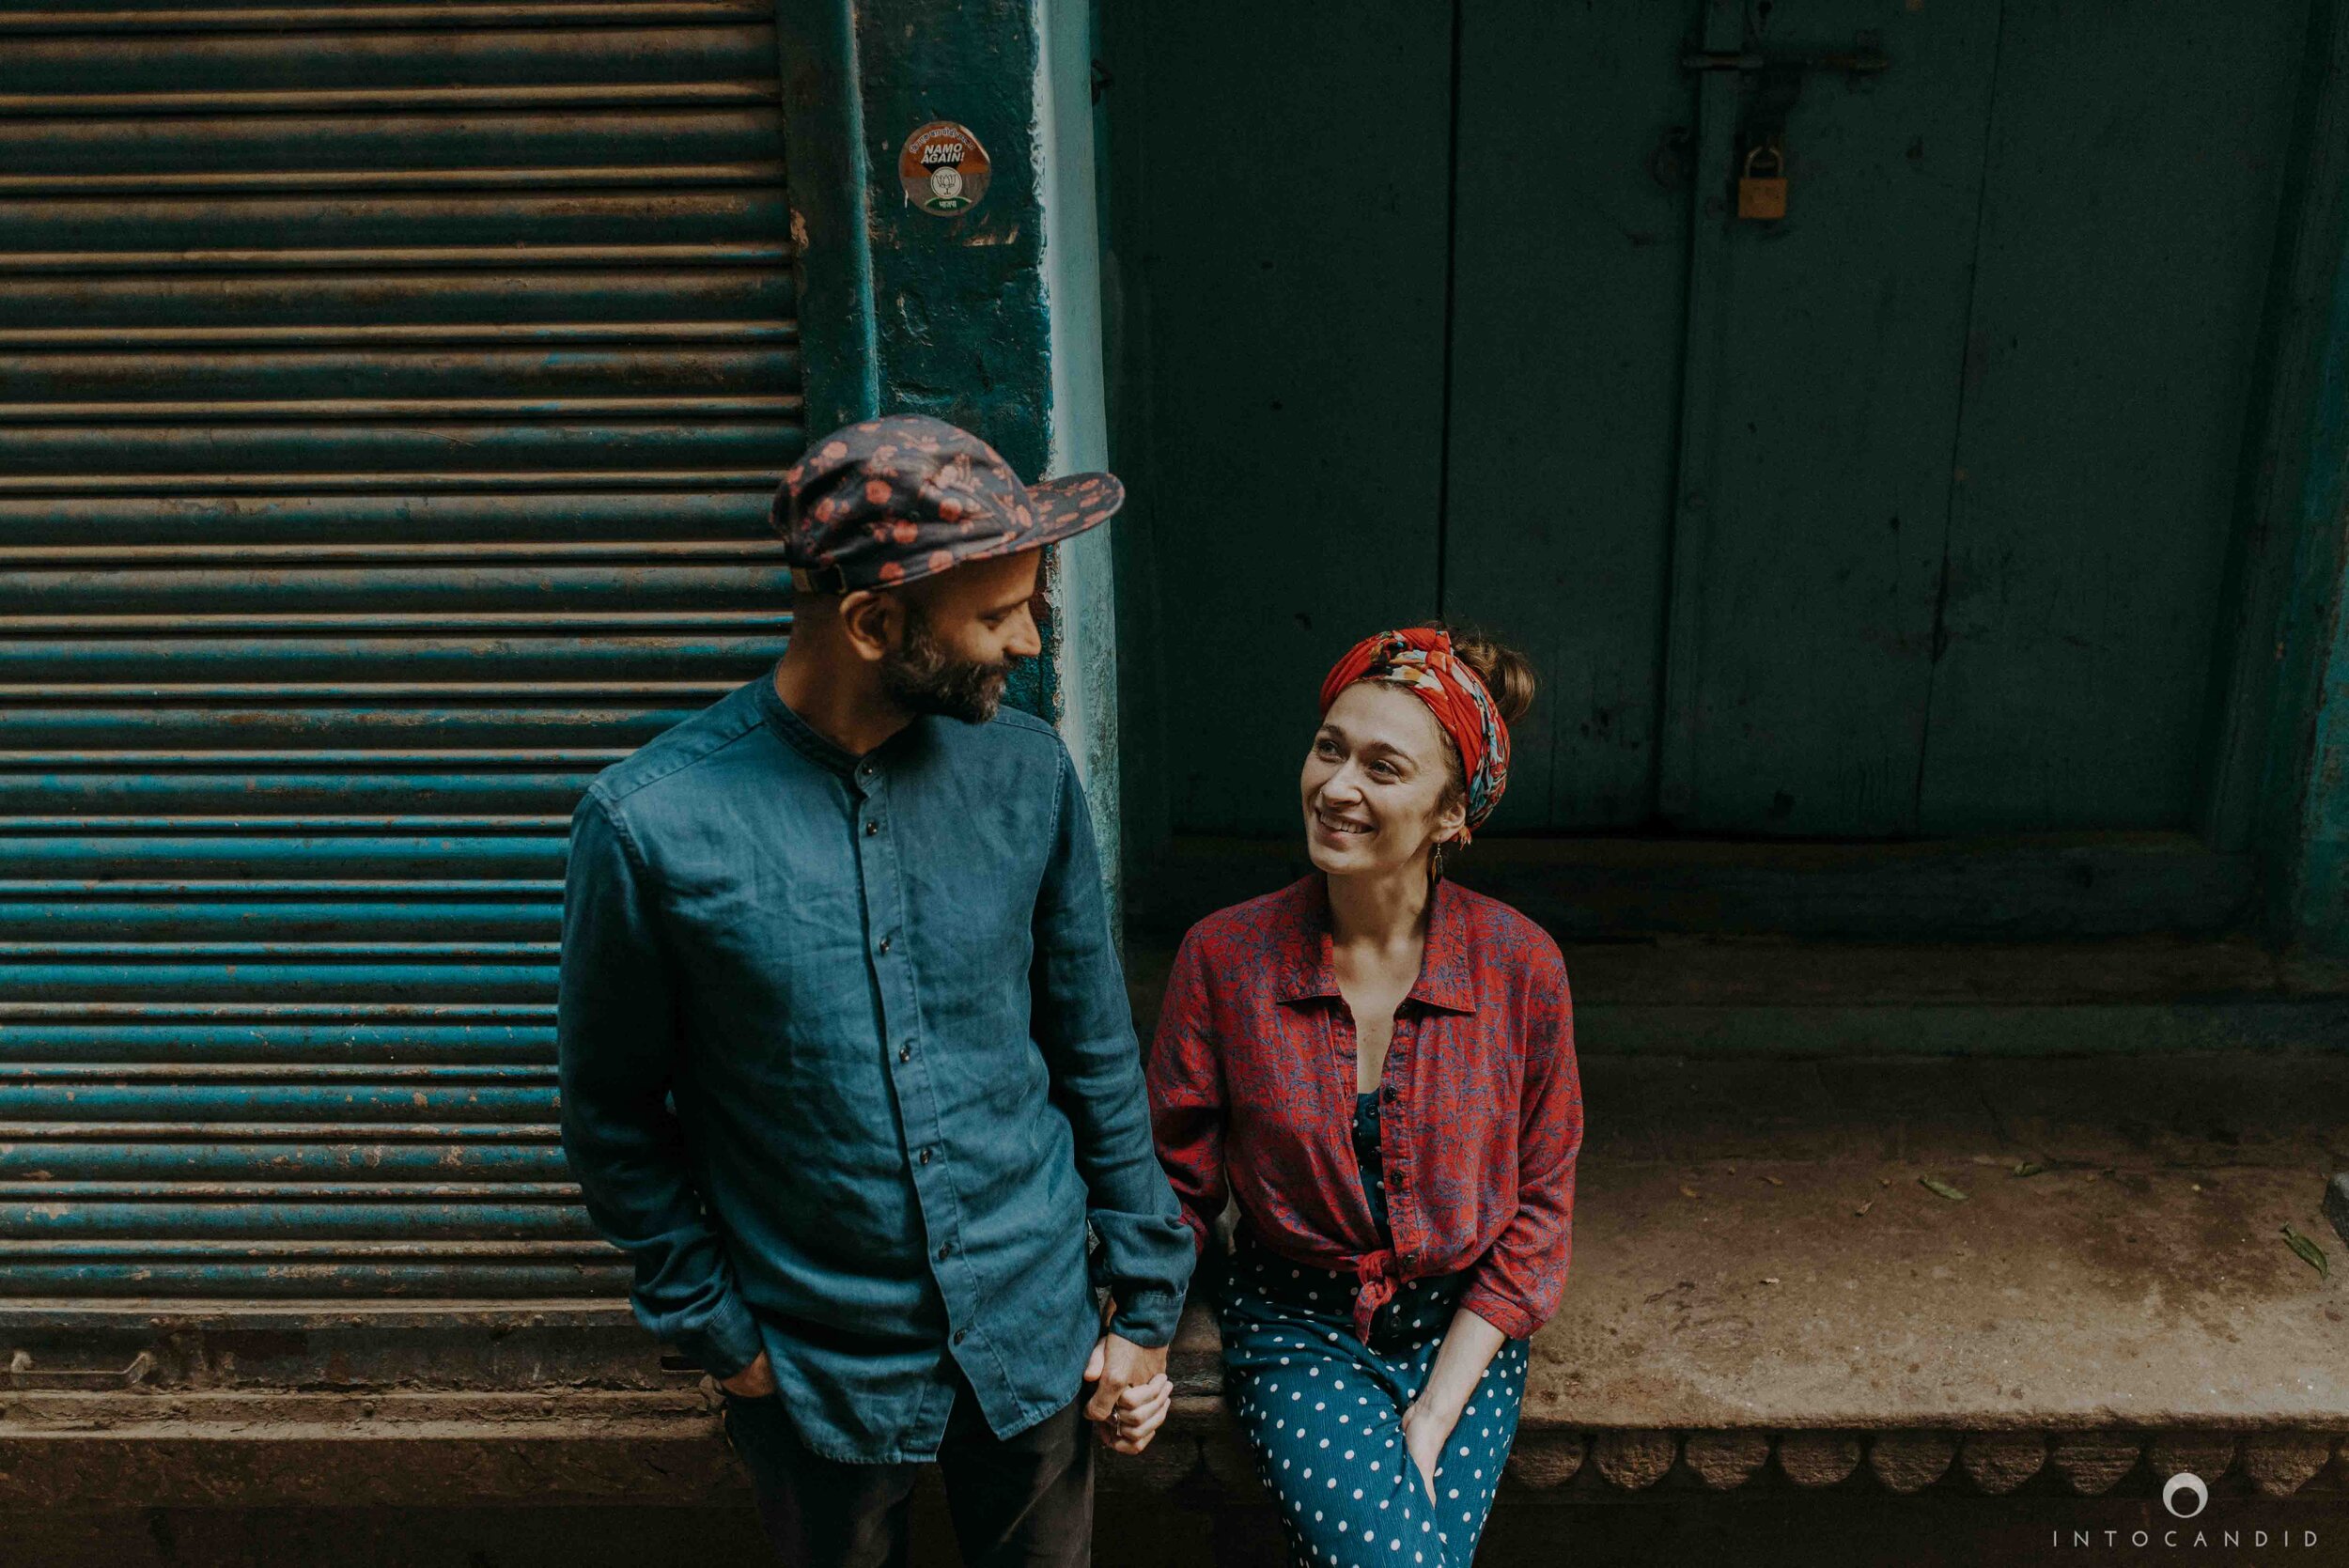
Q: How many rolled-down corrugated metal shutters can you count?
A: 1